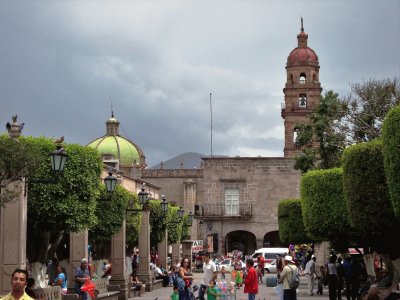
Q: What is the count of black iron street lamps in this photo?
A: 6